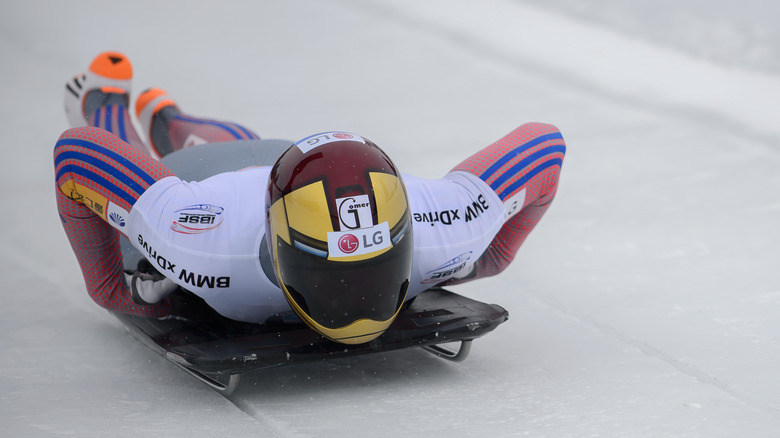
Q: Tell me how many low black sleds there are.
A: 1